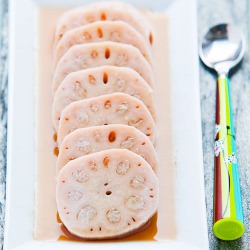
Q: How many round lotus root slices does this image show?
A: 7